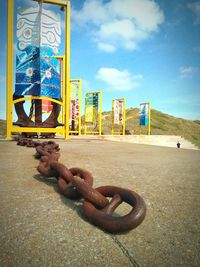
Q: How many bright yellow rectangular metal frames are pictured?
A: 6